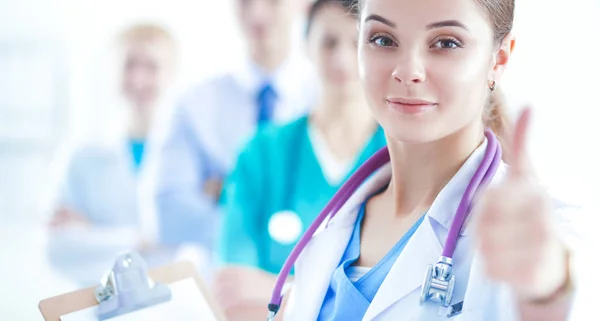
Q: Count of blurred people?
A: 3